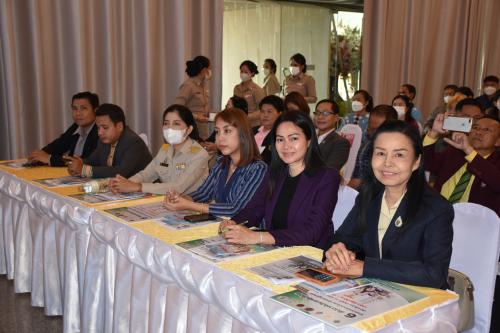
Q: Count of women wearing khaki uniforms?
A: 5